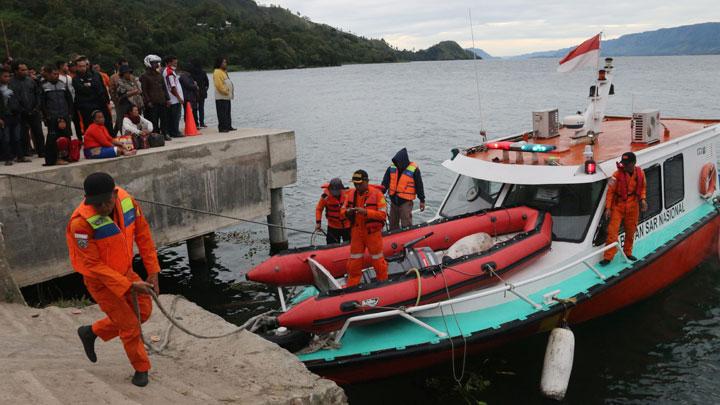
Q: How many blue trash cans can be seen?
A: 0